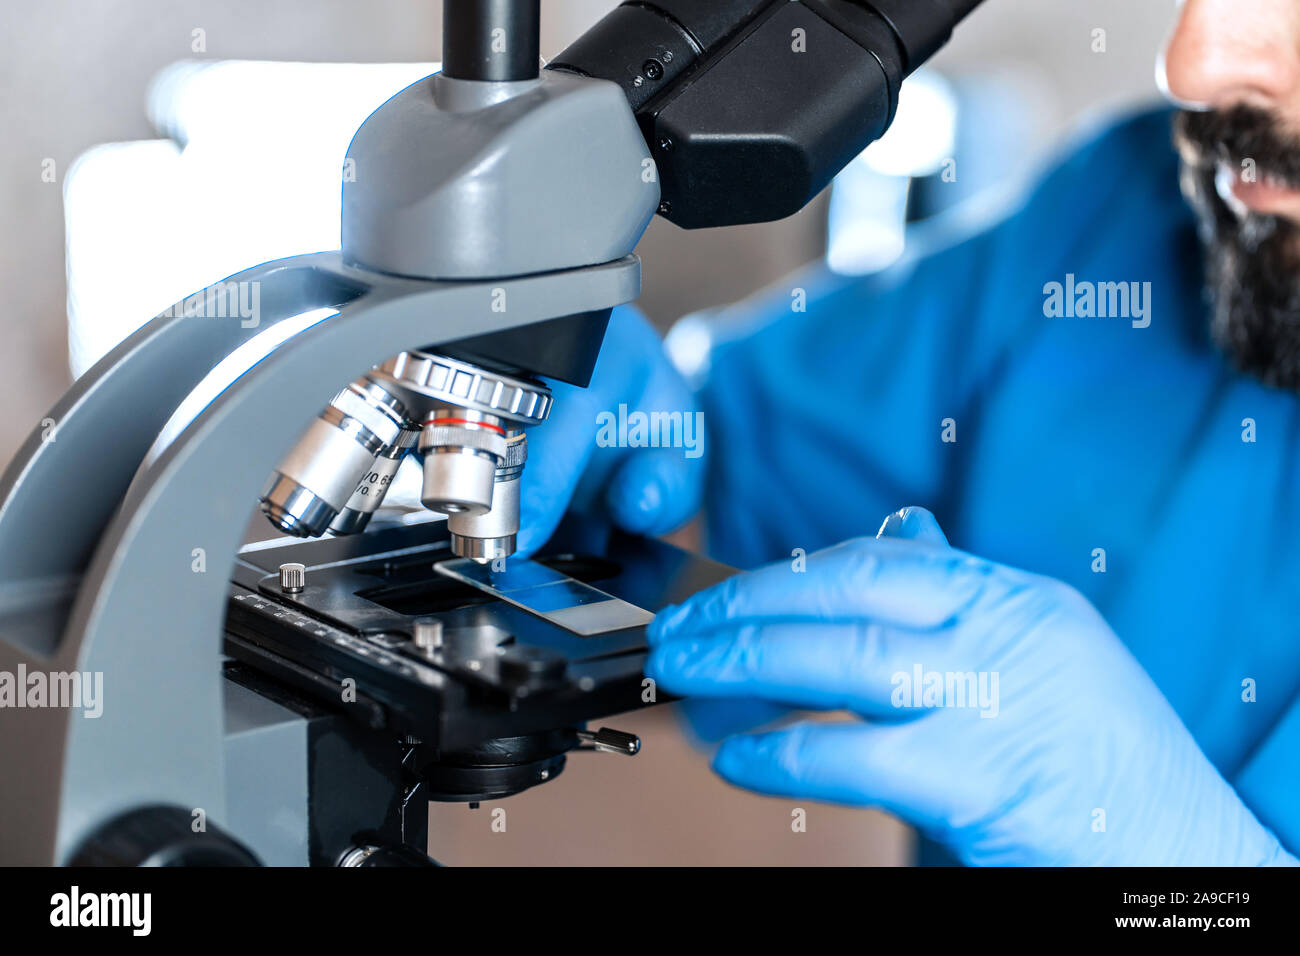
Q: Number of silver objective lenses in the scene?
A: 4